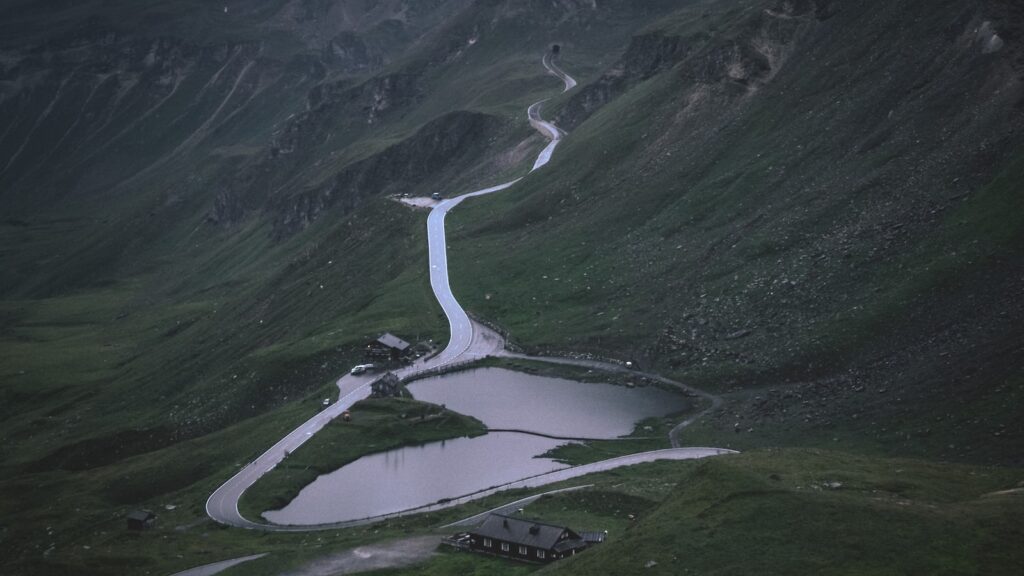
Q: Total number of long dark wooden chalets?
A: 1